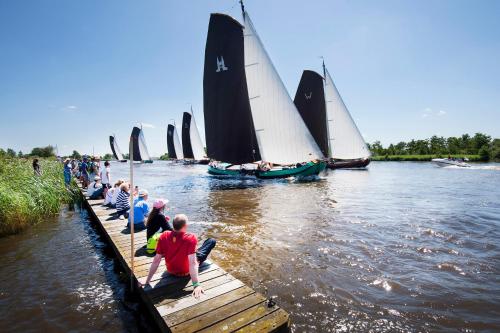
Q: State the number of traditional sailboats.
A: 6